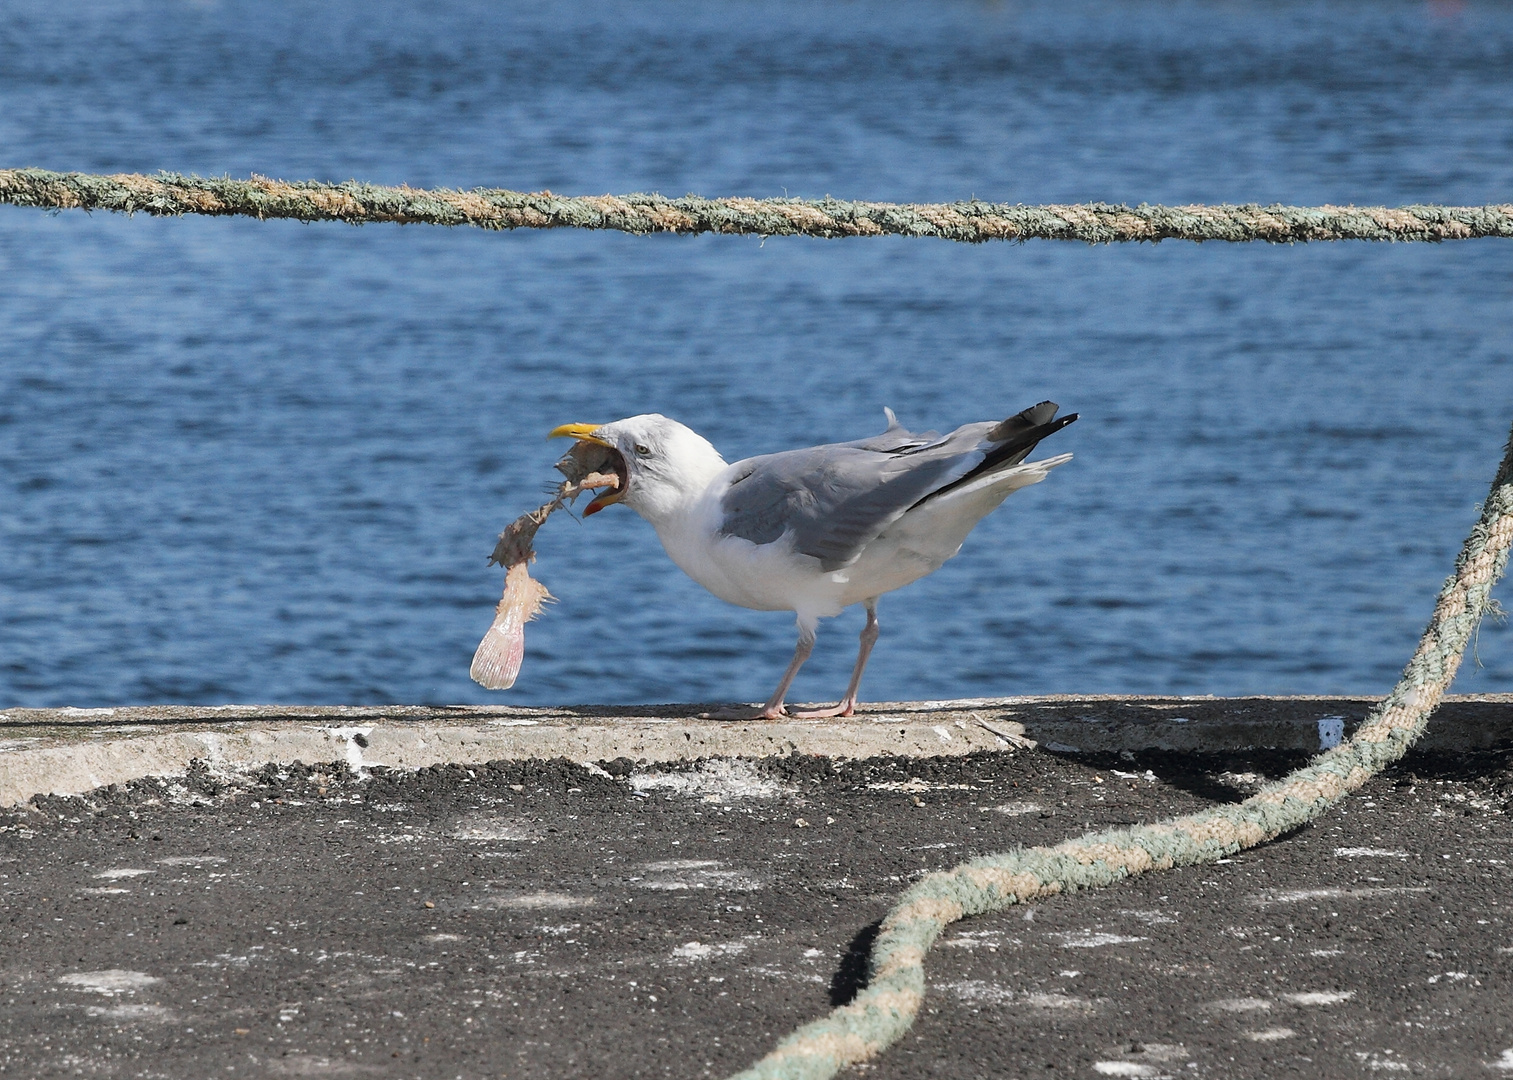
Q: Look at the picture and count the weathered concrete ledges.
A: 1